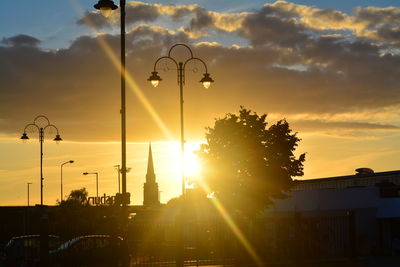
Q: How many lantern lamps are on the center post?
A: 2